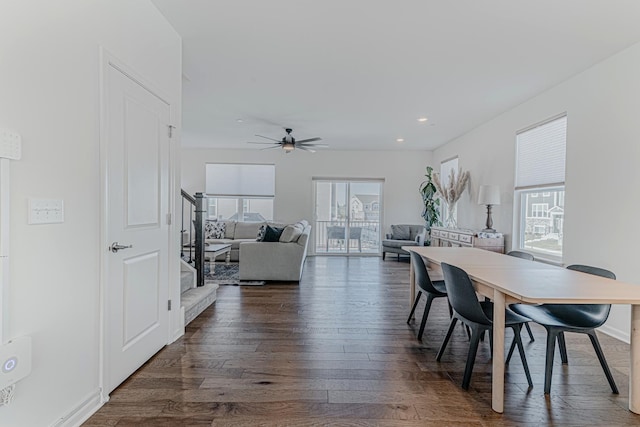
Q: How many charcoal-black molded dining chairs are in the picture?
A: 4